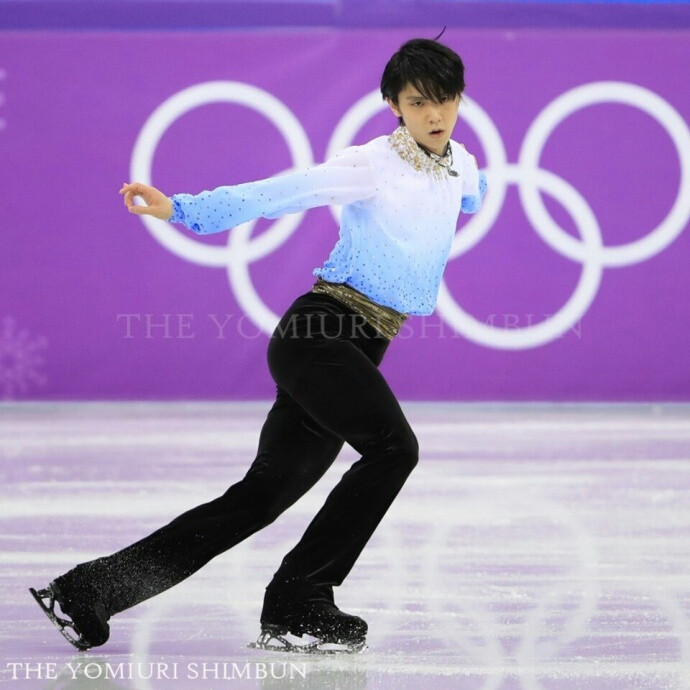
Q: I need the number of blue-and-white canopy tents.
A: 0